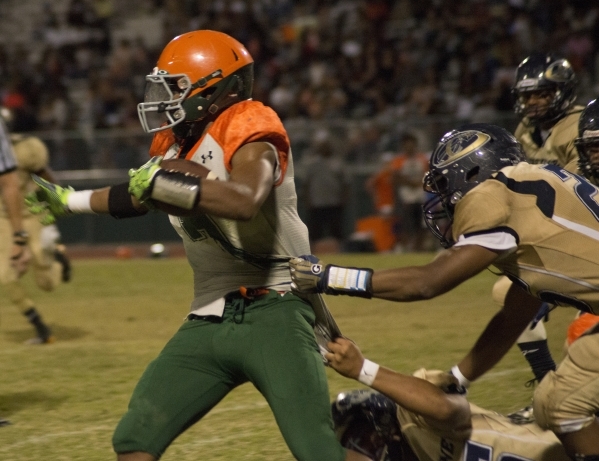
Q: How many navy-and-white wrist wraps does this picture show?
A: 1